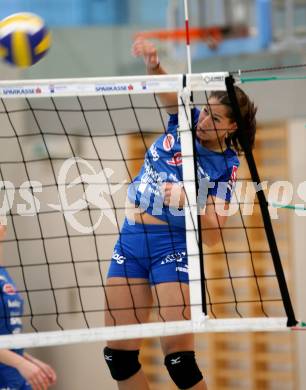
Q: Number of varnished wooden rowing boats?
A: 0